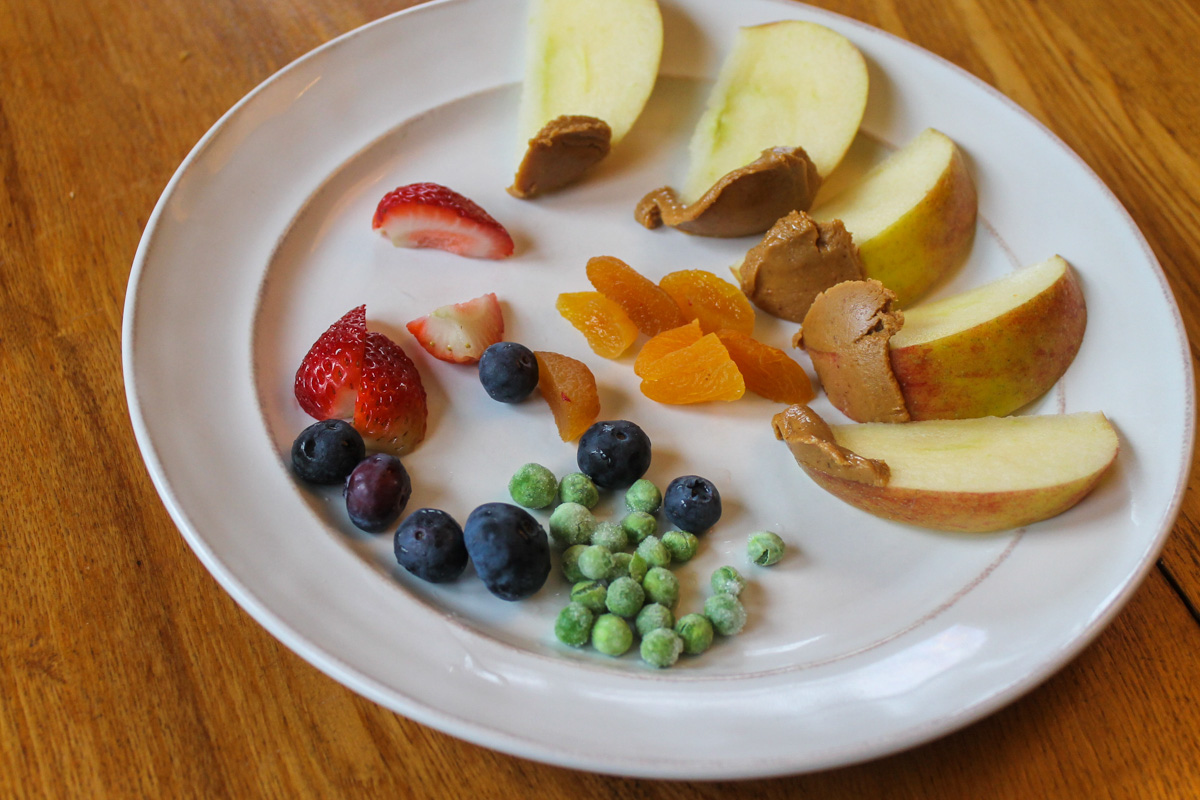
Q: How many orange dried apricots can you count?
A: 7